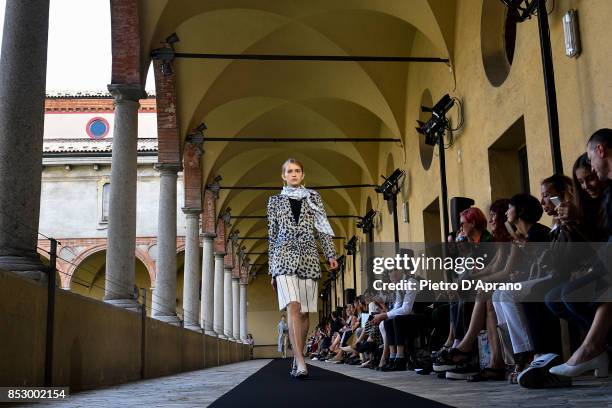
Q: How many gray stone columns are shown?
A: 9